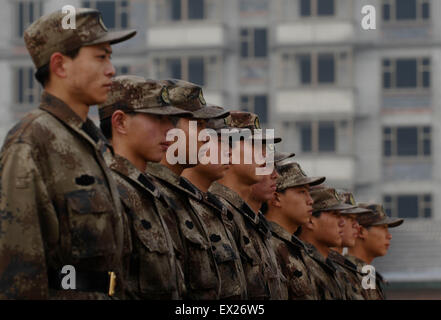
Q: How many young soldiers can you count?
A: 10